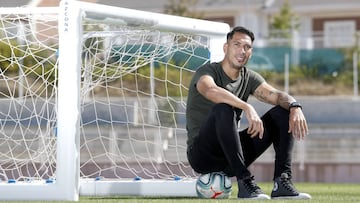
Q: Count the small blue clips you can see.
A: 8